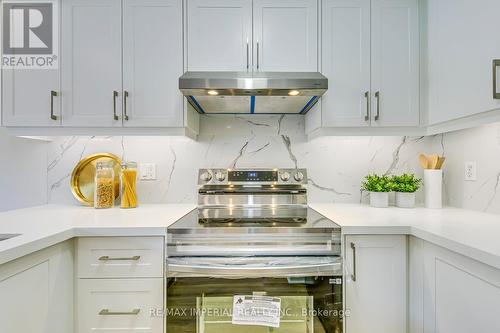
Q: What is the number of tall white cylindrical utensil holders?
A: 1